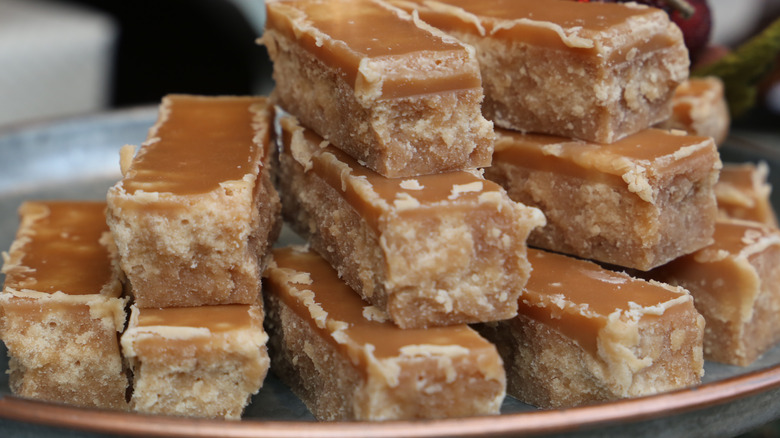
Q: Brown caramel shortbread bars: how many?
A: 12